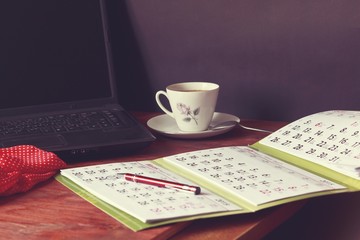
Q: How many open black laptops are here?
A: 1